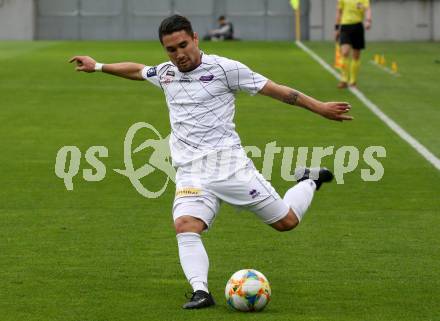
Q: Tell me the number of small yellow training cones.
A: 3